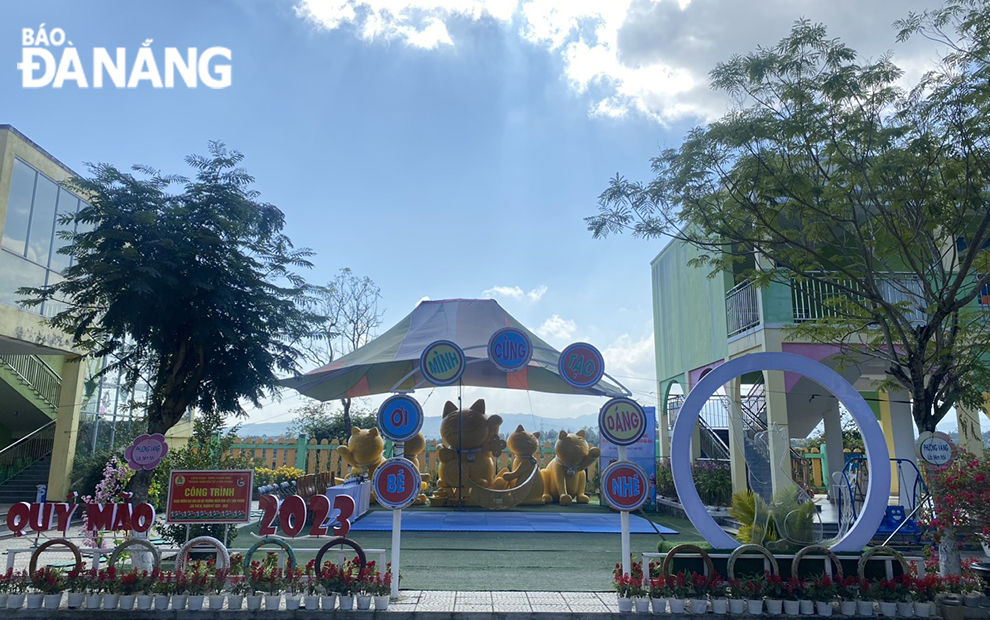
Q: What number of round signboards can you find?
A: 7